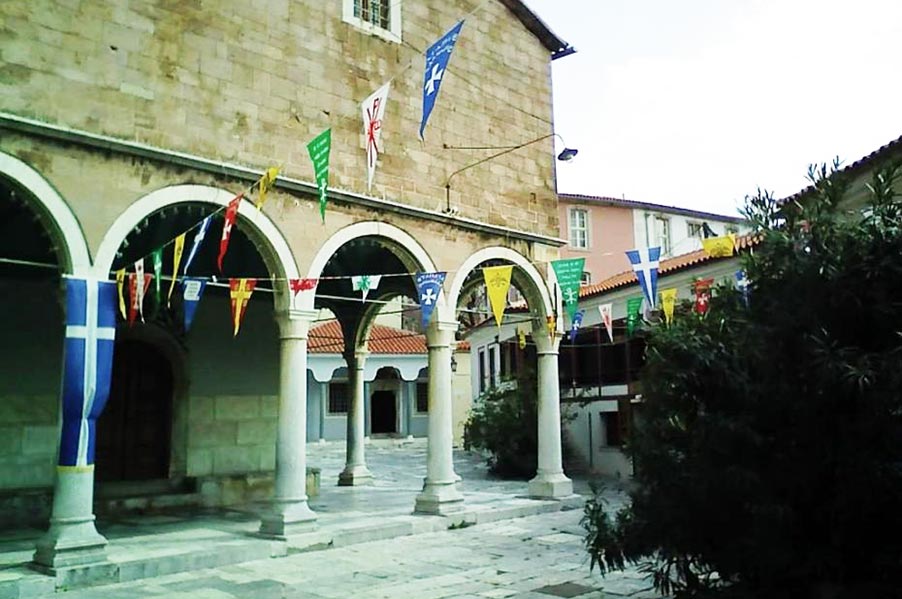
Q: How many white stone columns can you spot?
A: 5